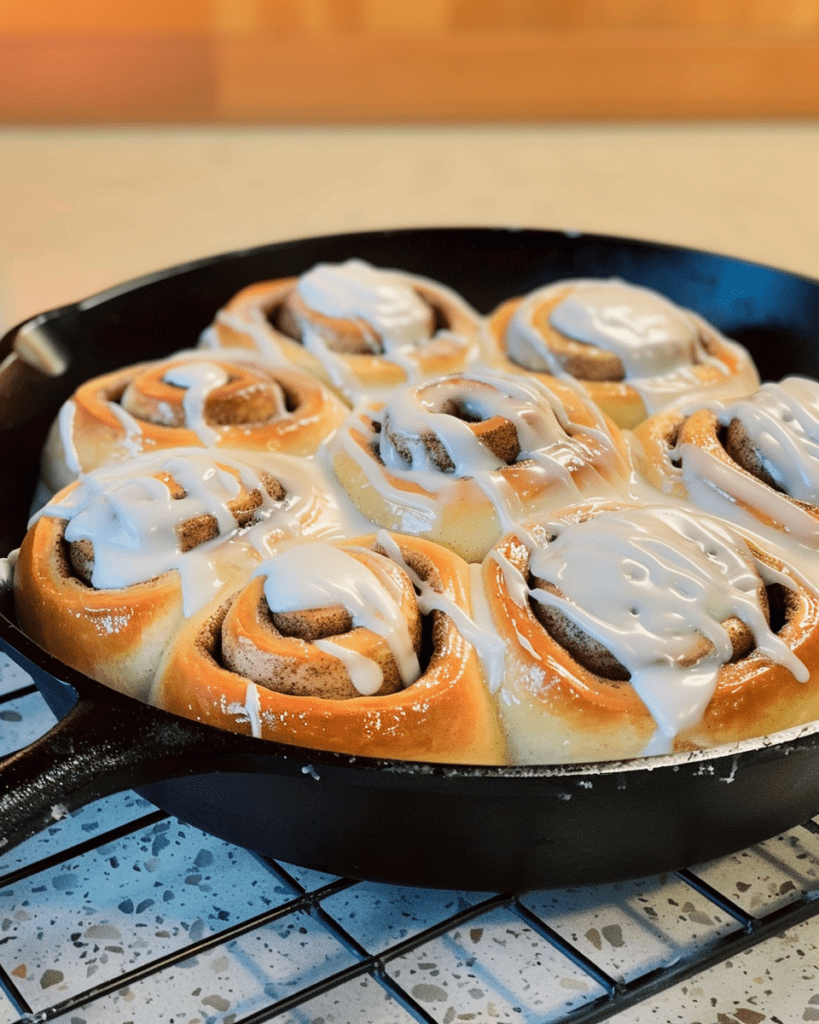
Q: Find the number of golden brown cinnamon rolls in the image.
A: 8